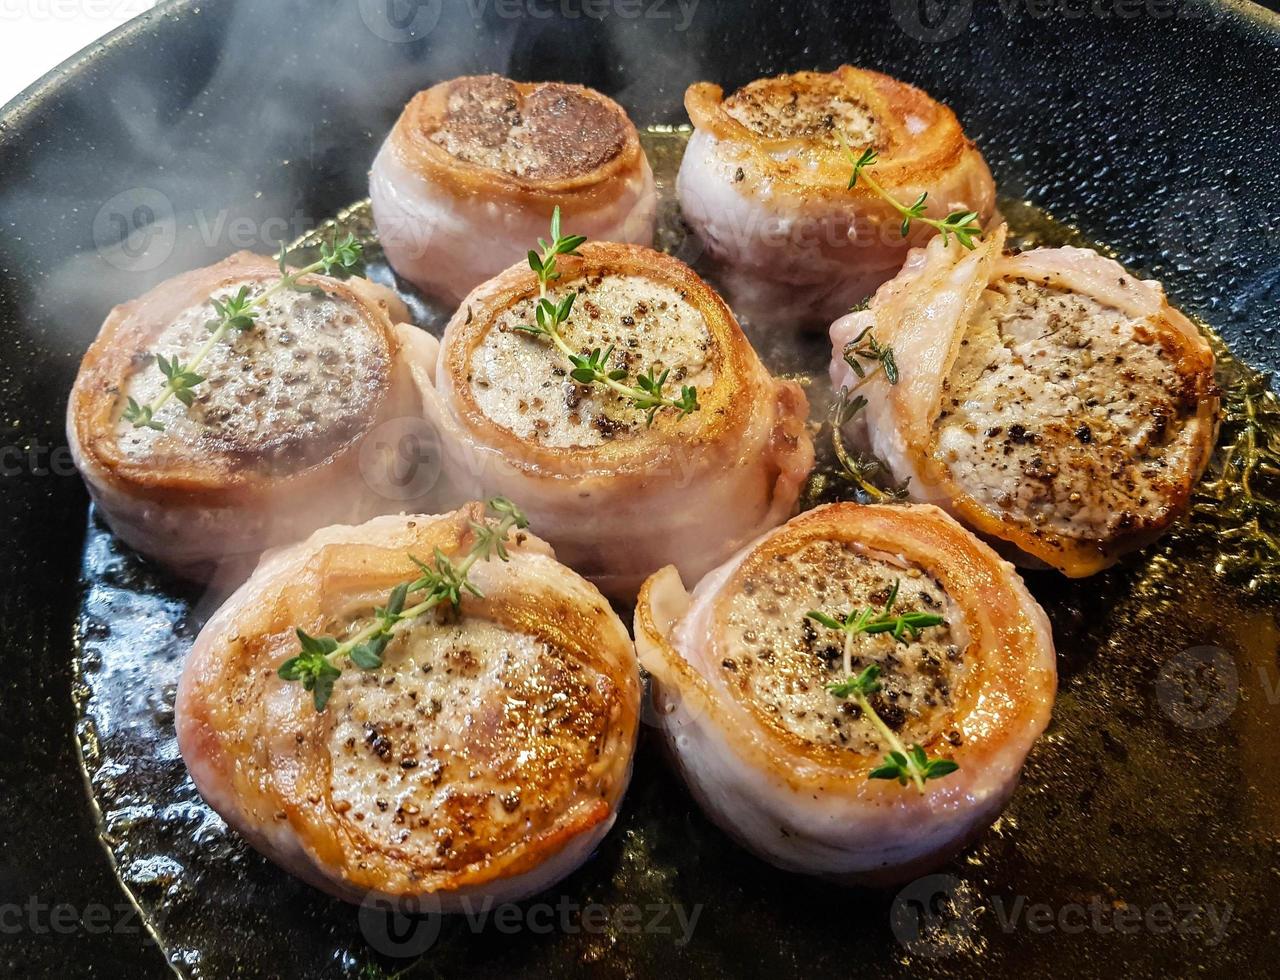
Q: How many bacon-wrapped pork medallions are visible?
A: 7